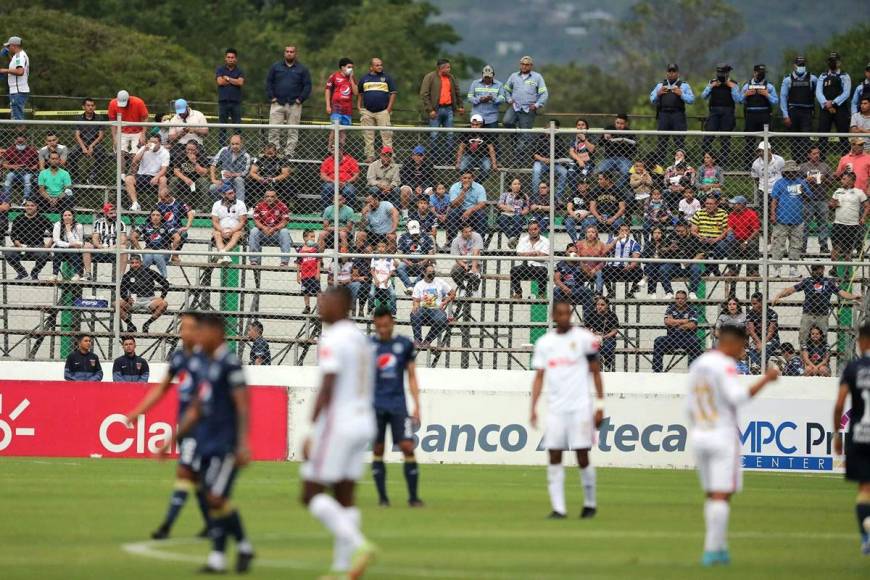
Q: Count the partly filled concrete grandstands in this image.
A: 1